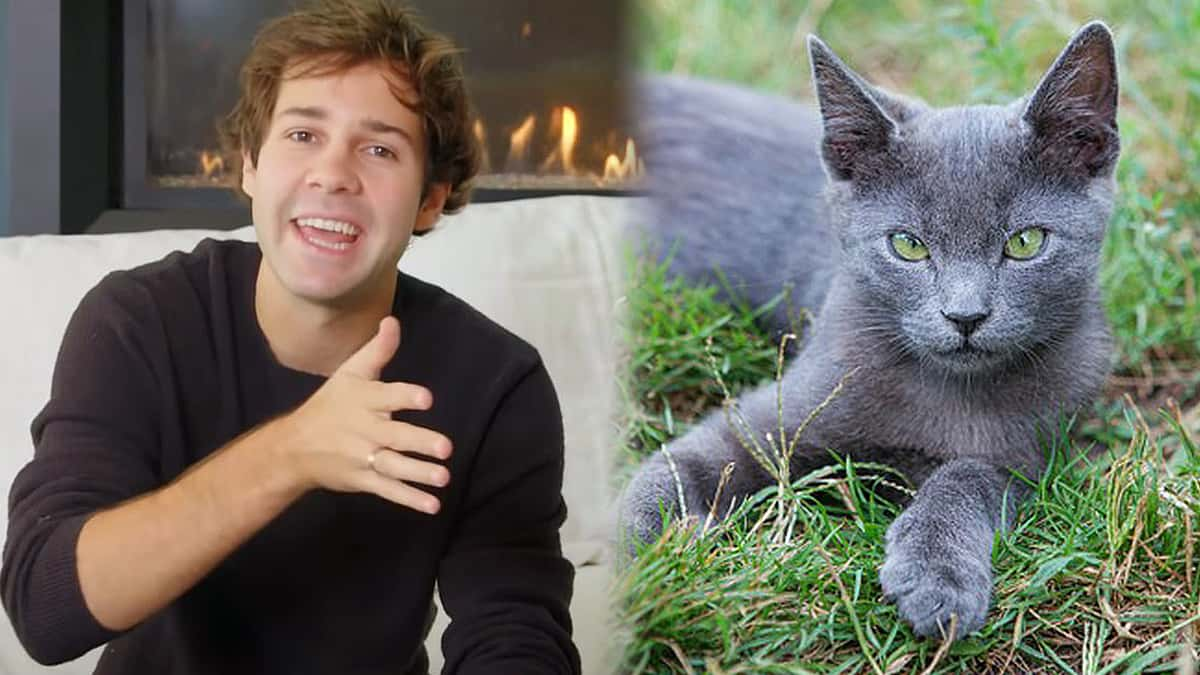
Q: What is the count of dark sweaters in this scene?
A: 1